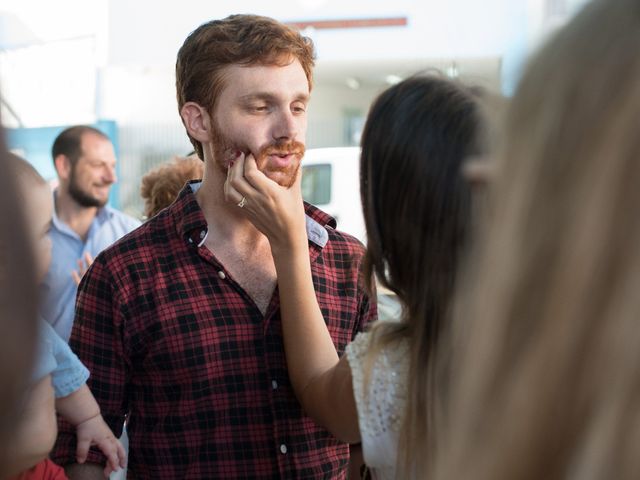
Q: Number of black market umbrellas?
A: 0